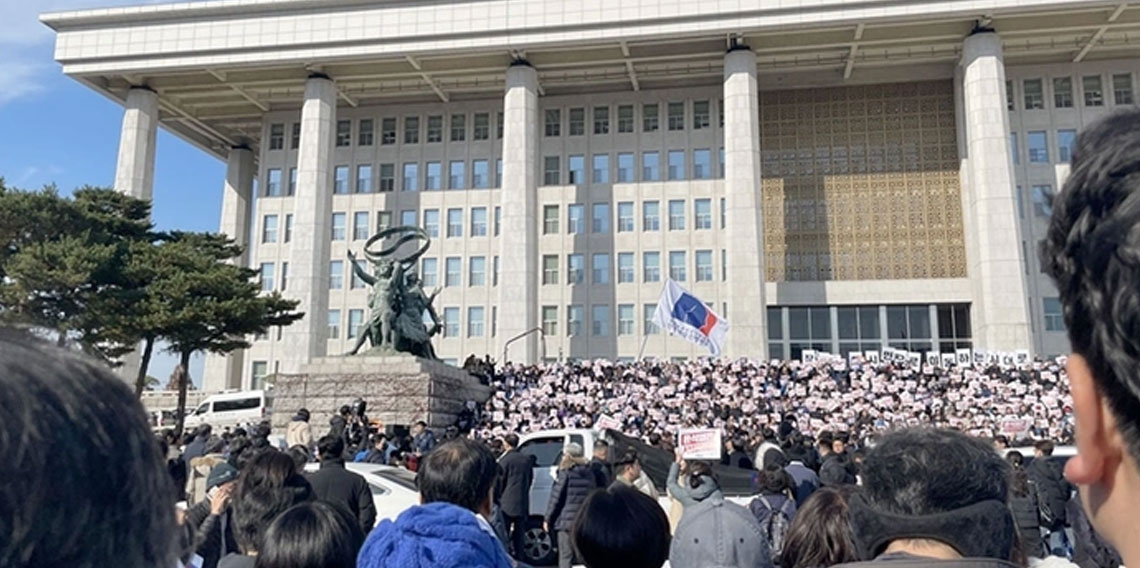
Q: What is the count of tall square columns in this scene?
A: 6